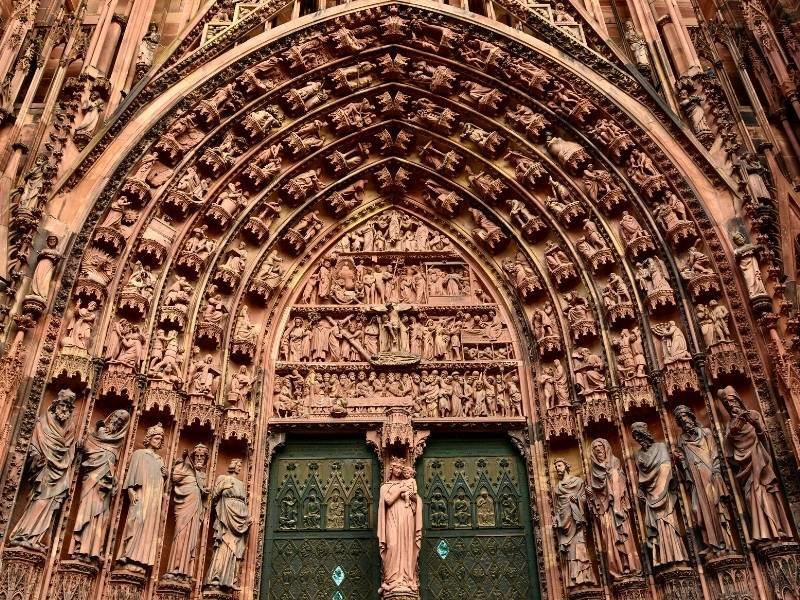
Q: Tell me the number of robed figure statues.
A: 11